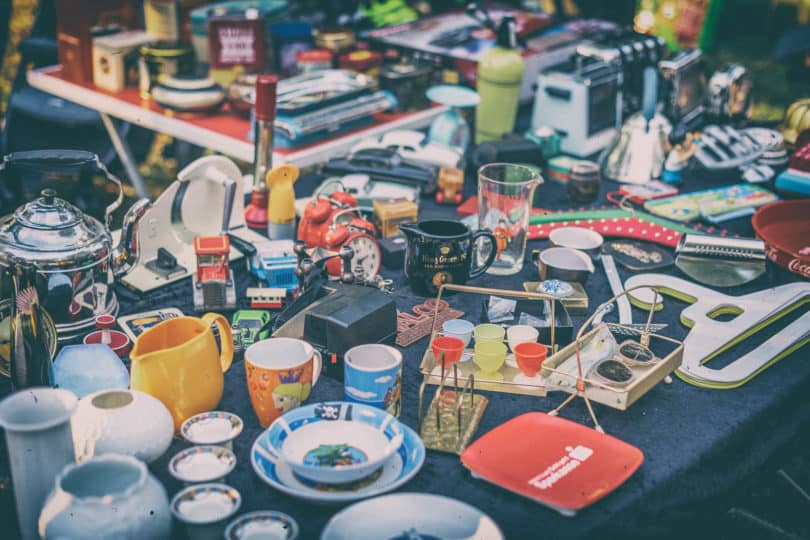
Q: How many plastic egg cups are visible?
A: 6